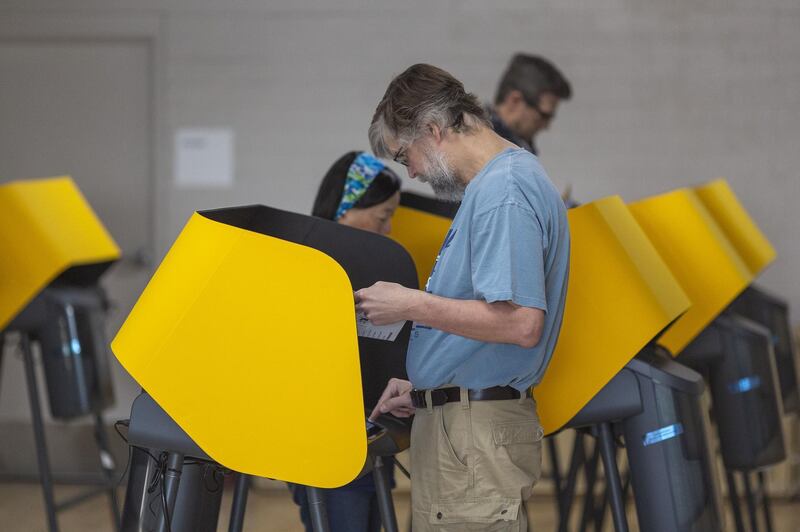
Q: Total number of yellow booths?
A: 6